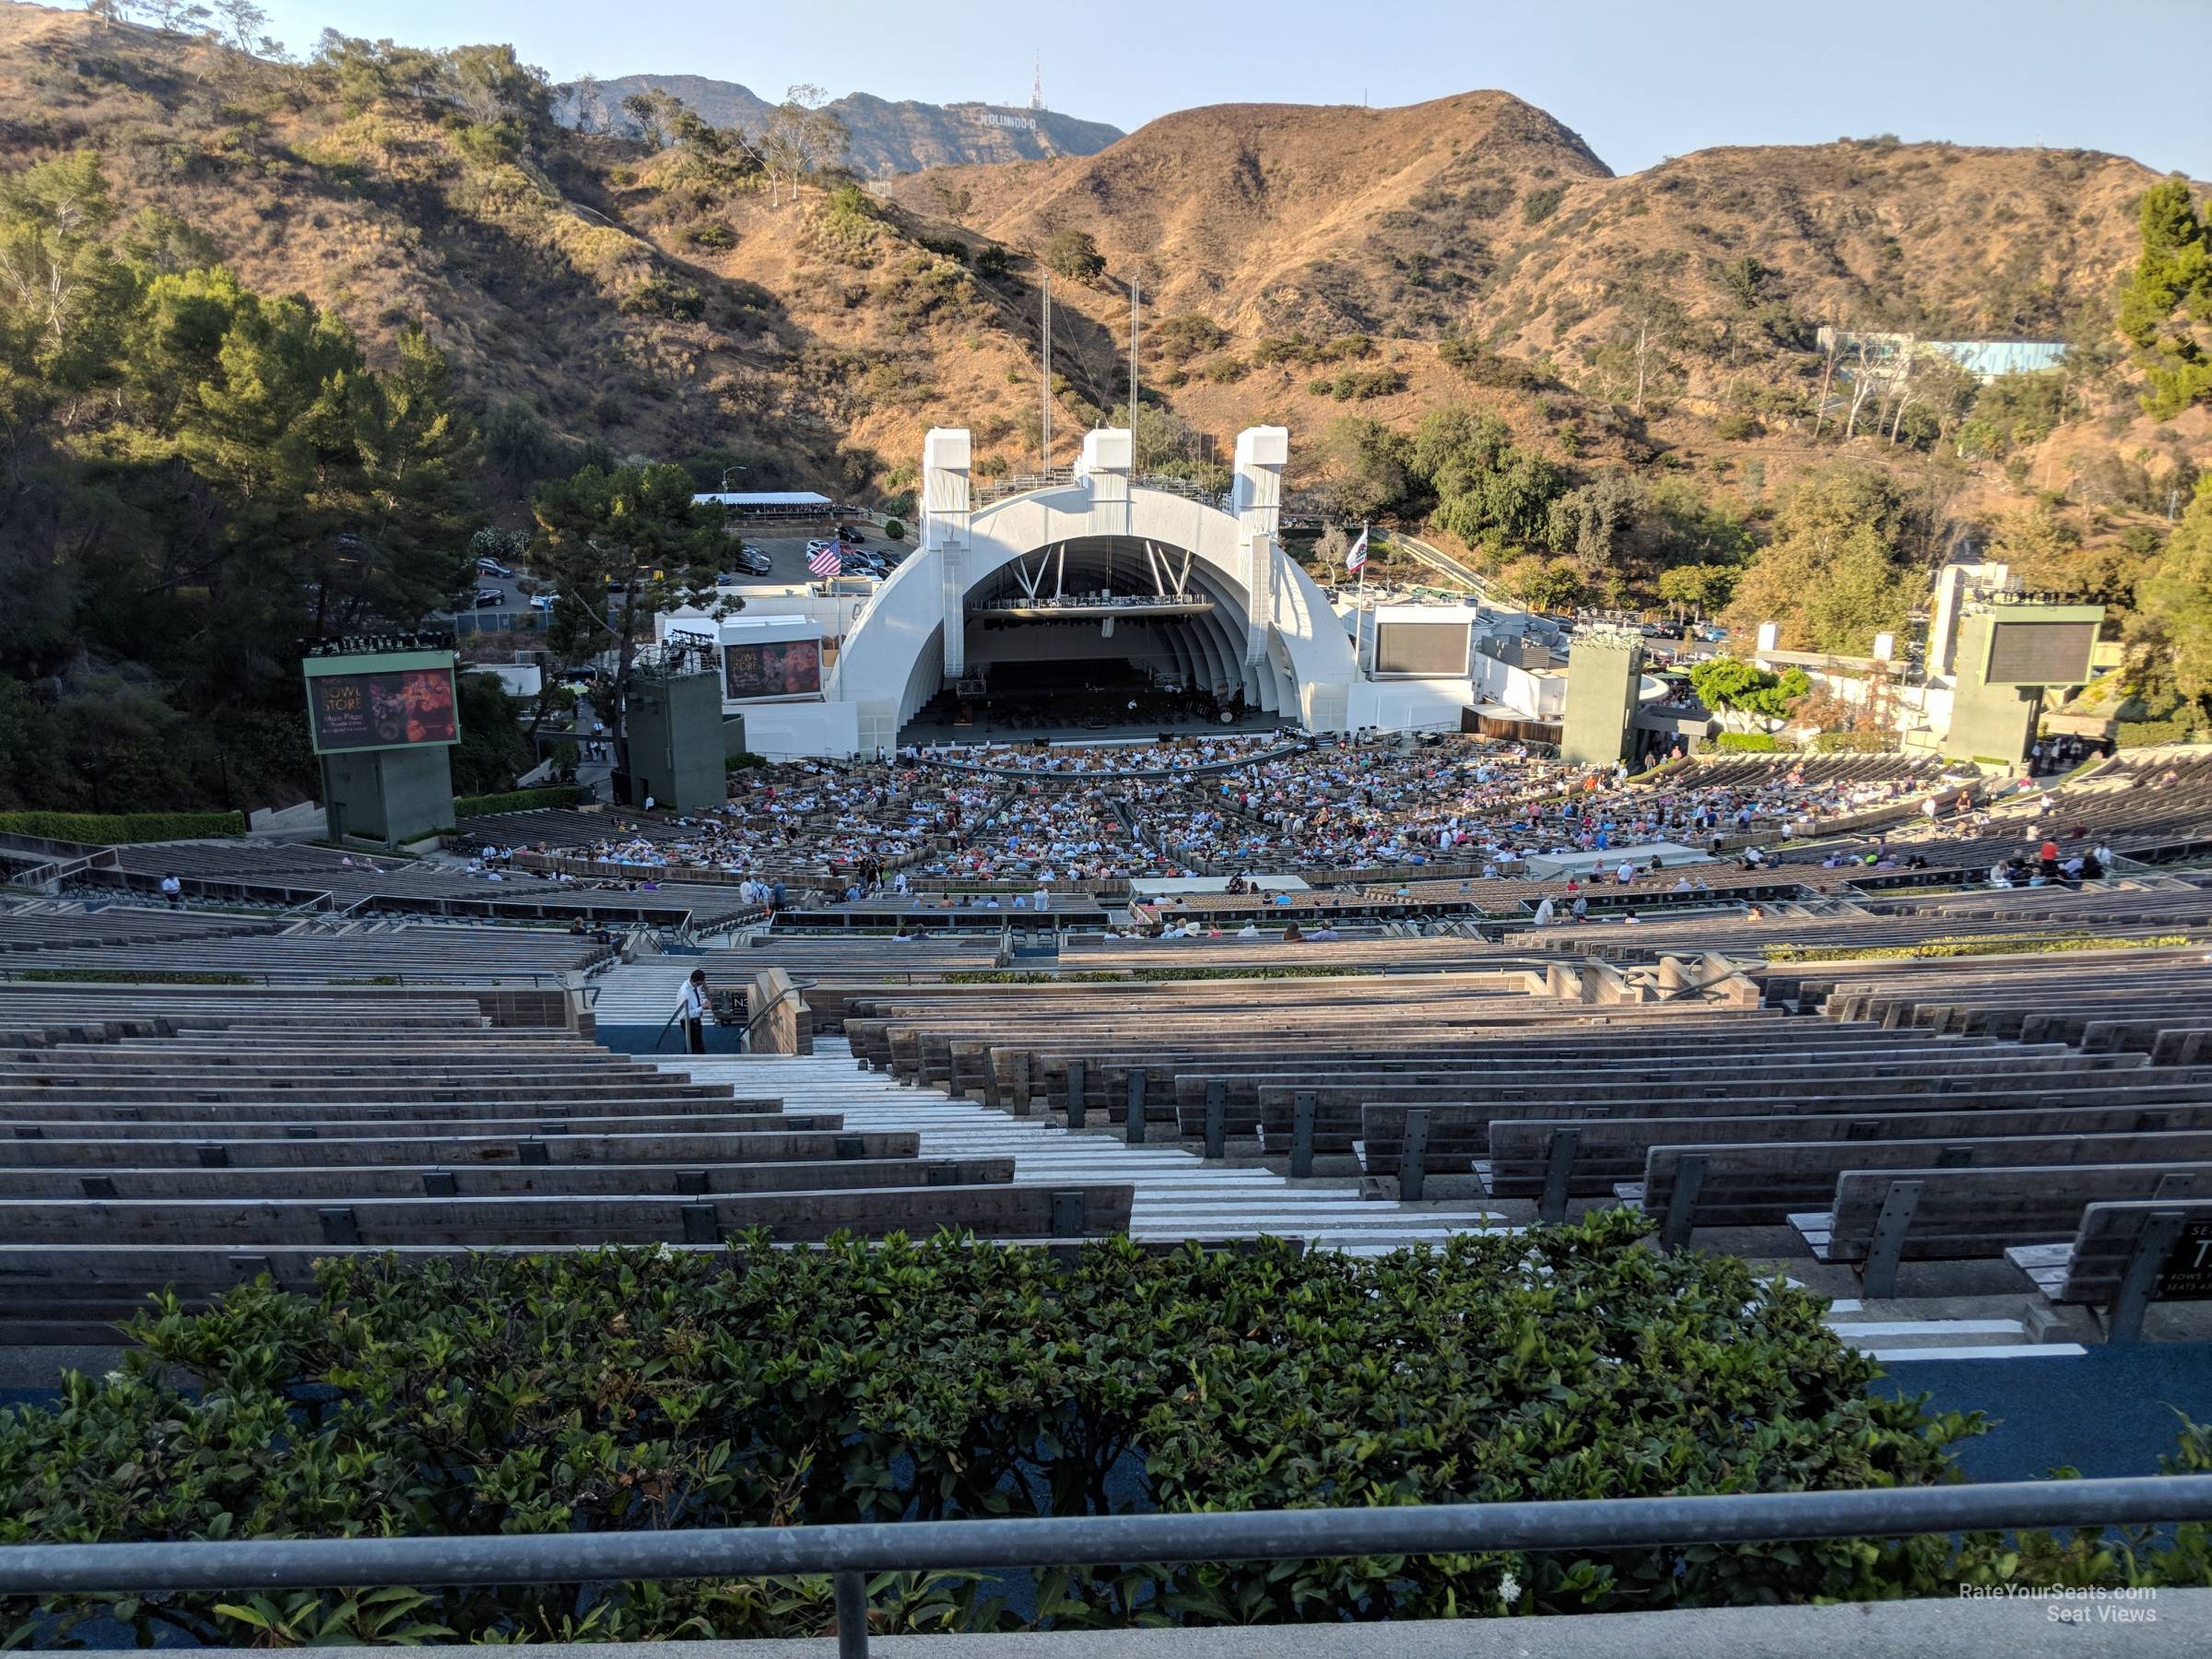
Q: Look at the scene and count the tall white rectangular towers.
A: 3